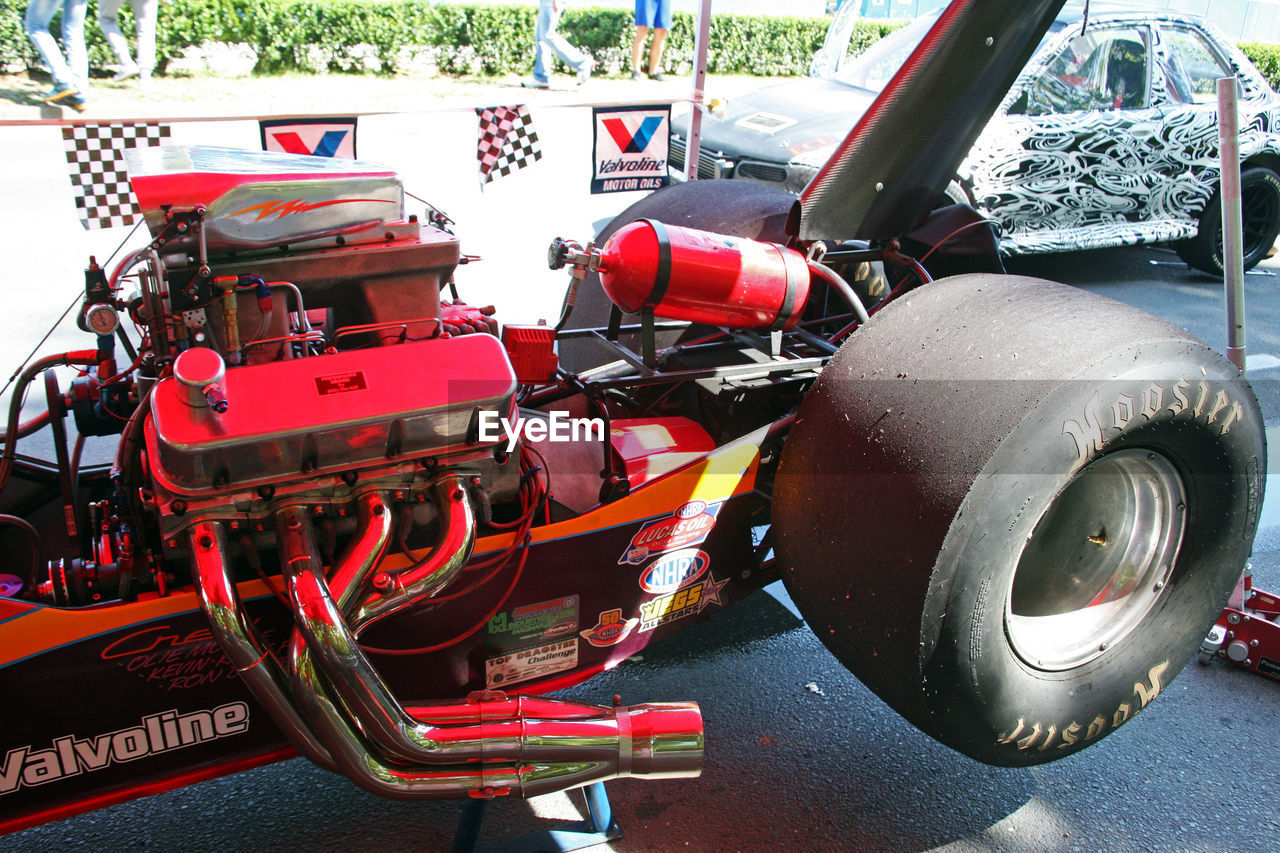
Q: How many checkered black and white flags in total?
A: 2